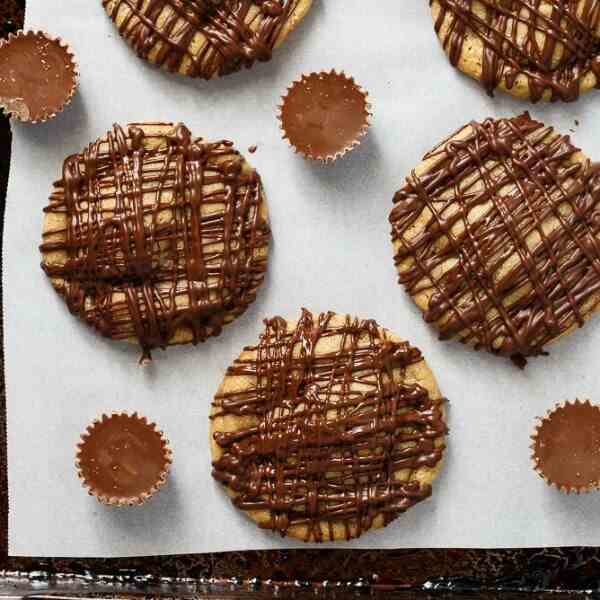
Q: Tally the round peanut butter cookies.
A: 5